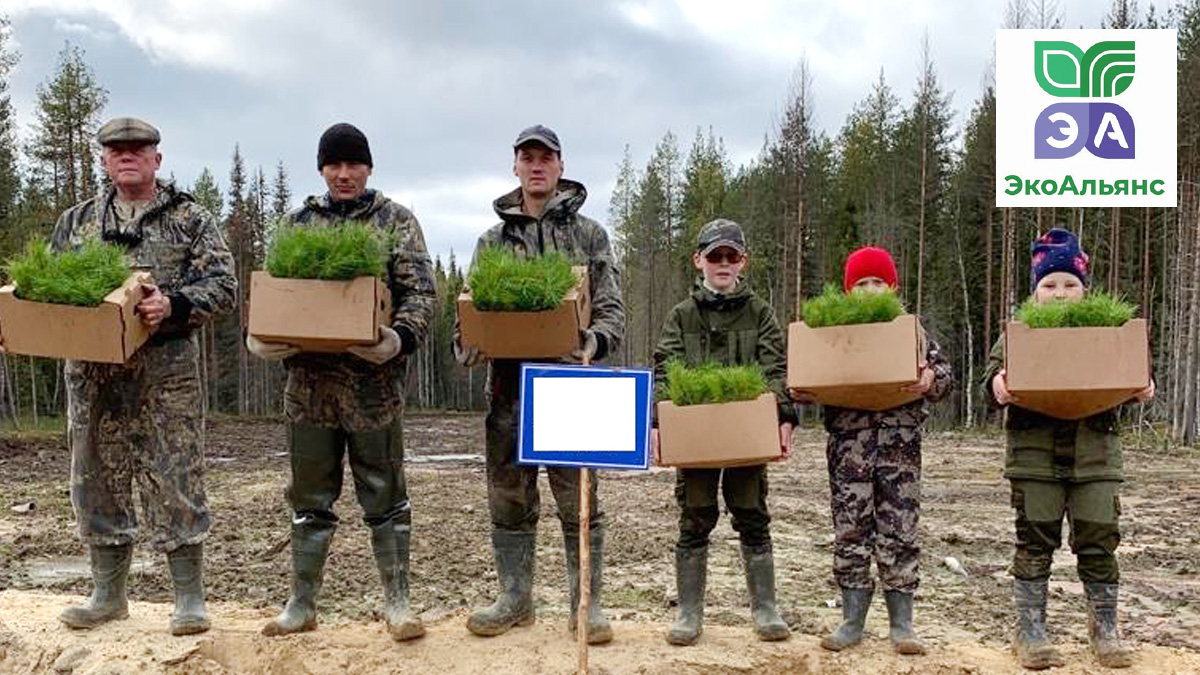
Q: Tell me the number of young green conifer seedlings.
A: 6